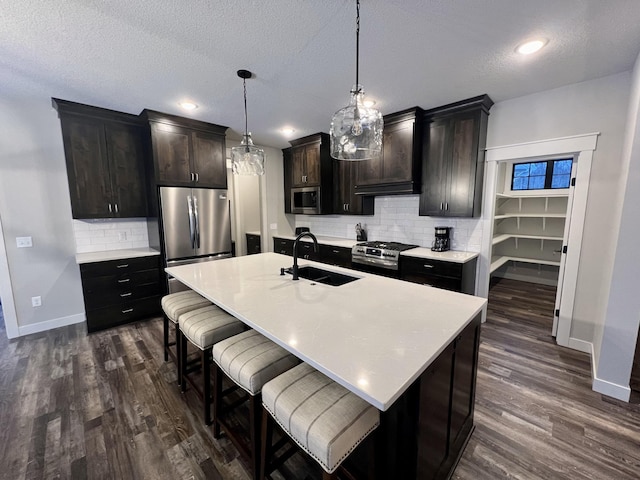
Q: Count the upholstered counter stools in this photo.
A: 4